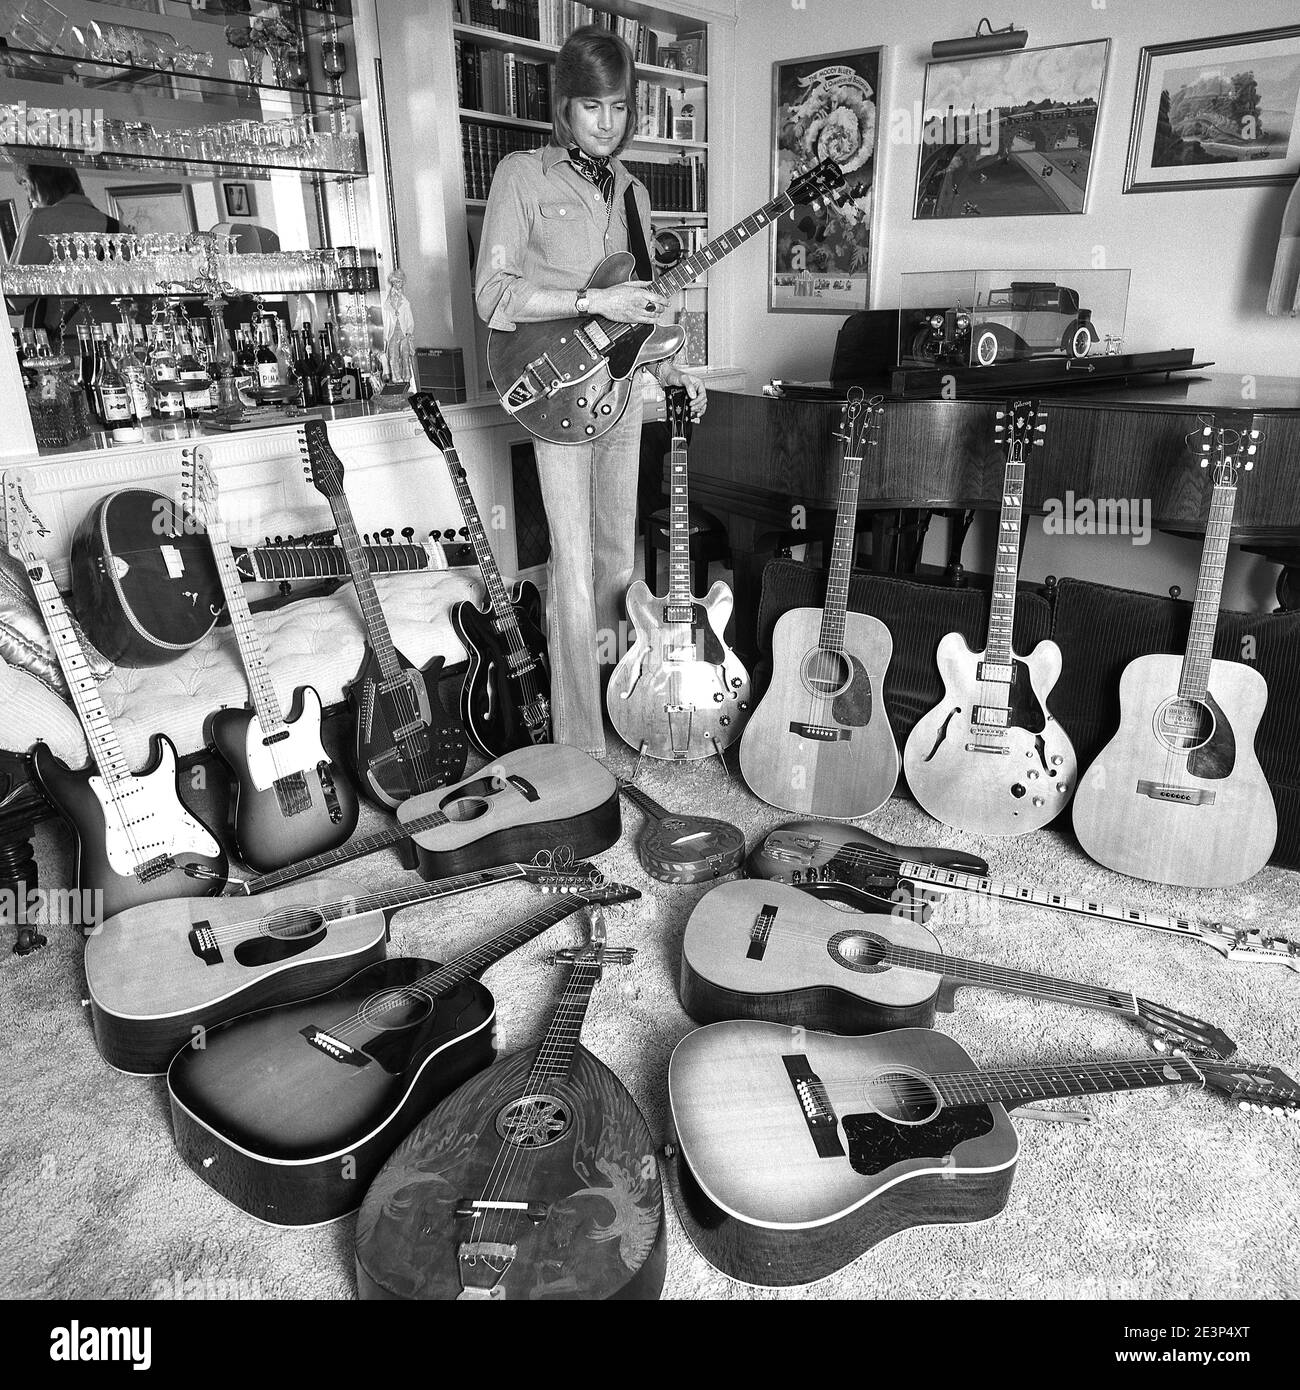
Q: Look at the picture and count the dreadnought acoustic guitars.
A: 6